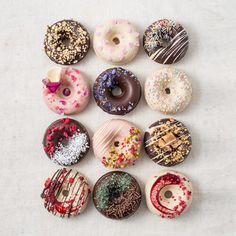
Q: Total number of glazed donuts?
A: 12